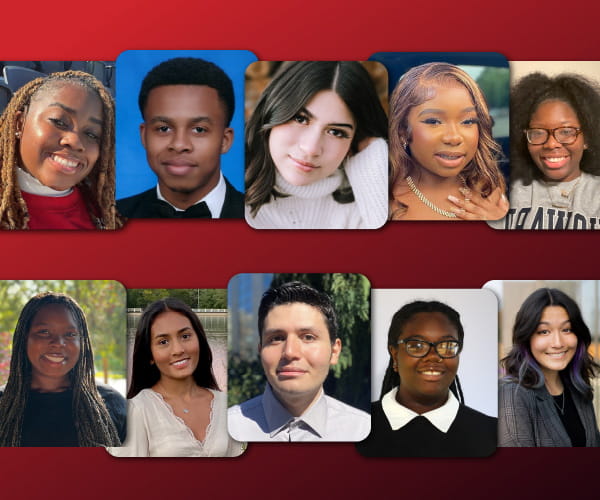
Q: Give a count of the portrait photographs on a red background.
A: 10